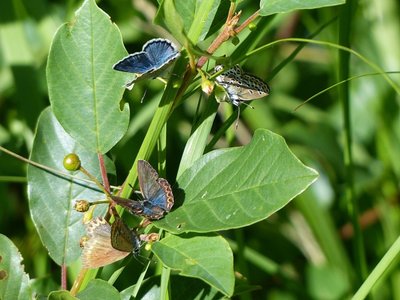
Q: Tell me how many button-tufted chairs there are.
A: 0